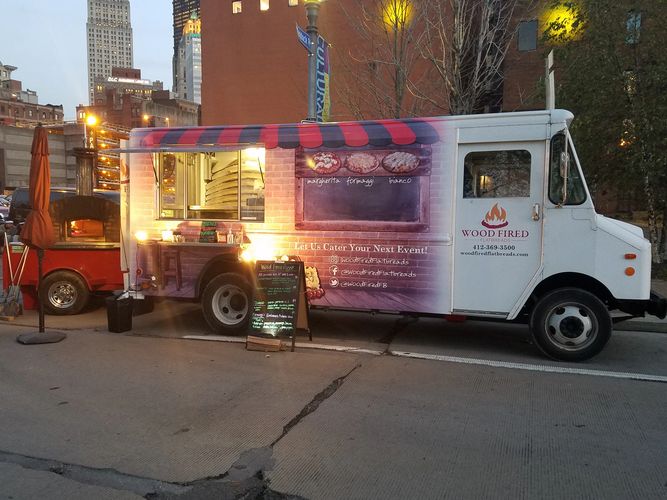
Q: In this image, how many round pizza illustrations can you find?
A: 3